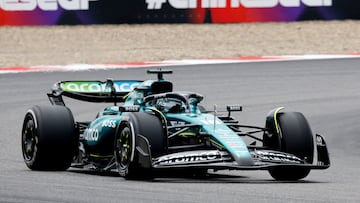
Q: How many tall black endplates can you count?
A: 2